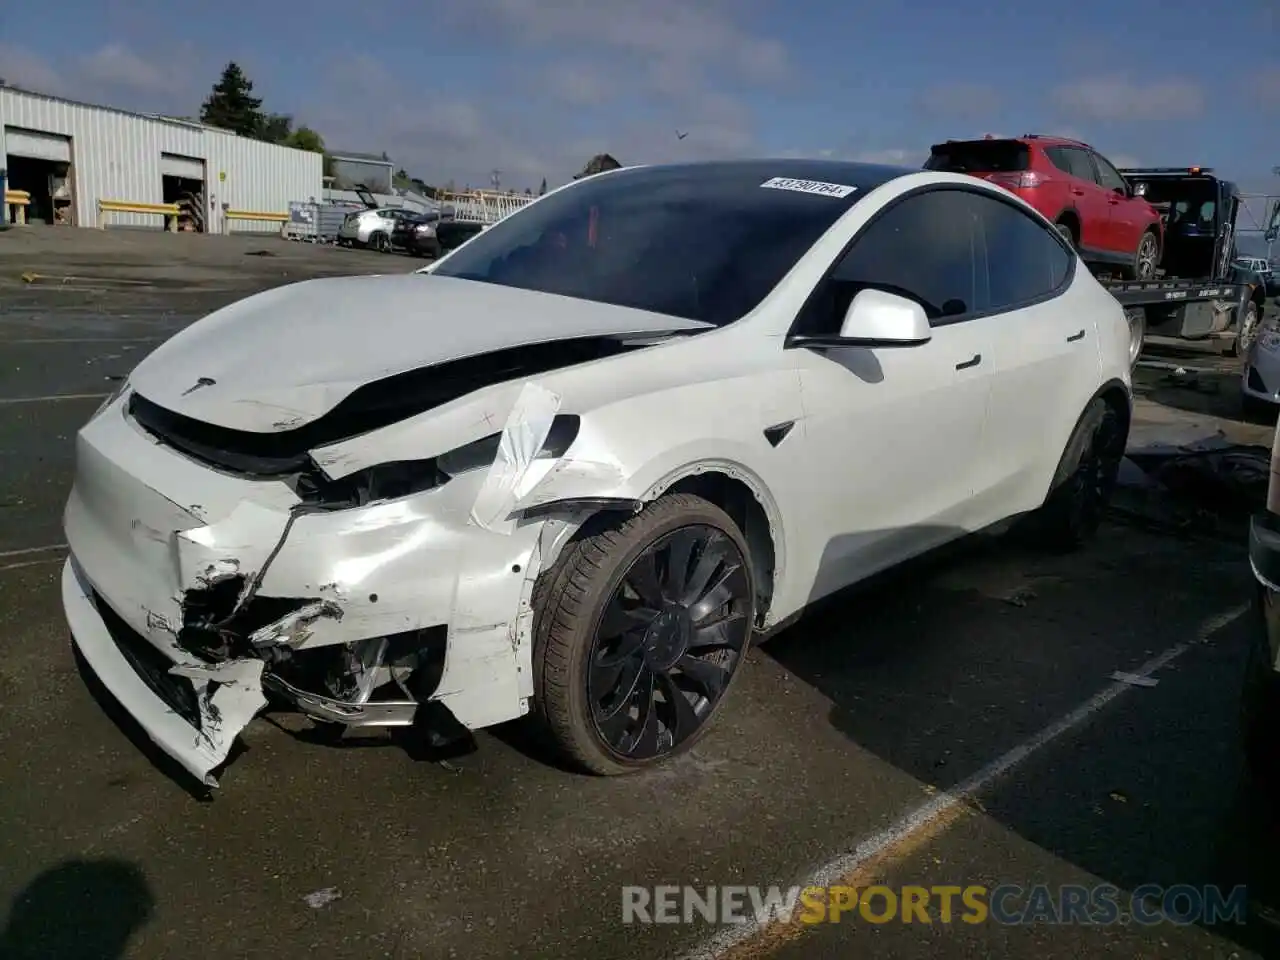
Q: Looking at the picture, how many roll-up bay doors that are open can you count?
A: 2